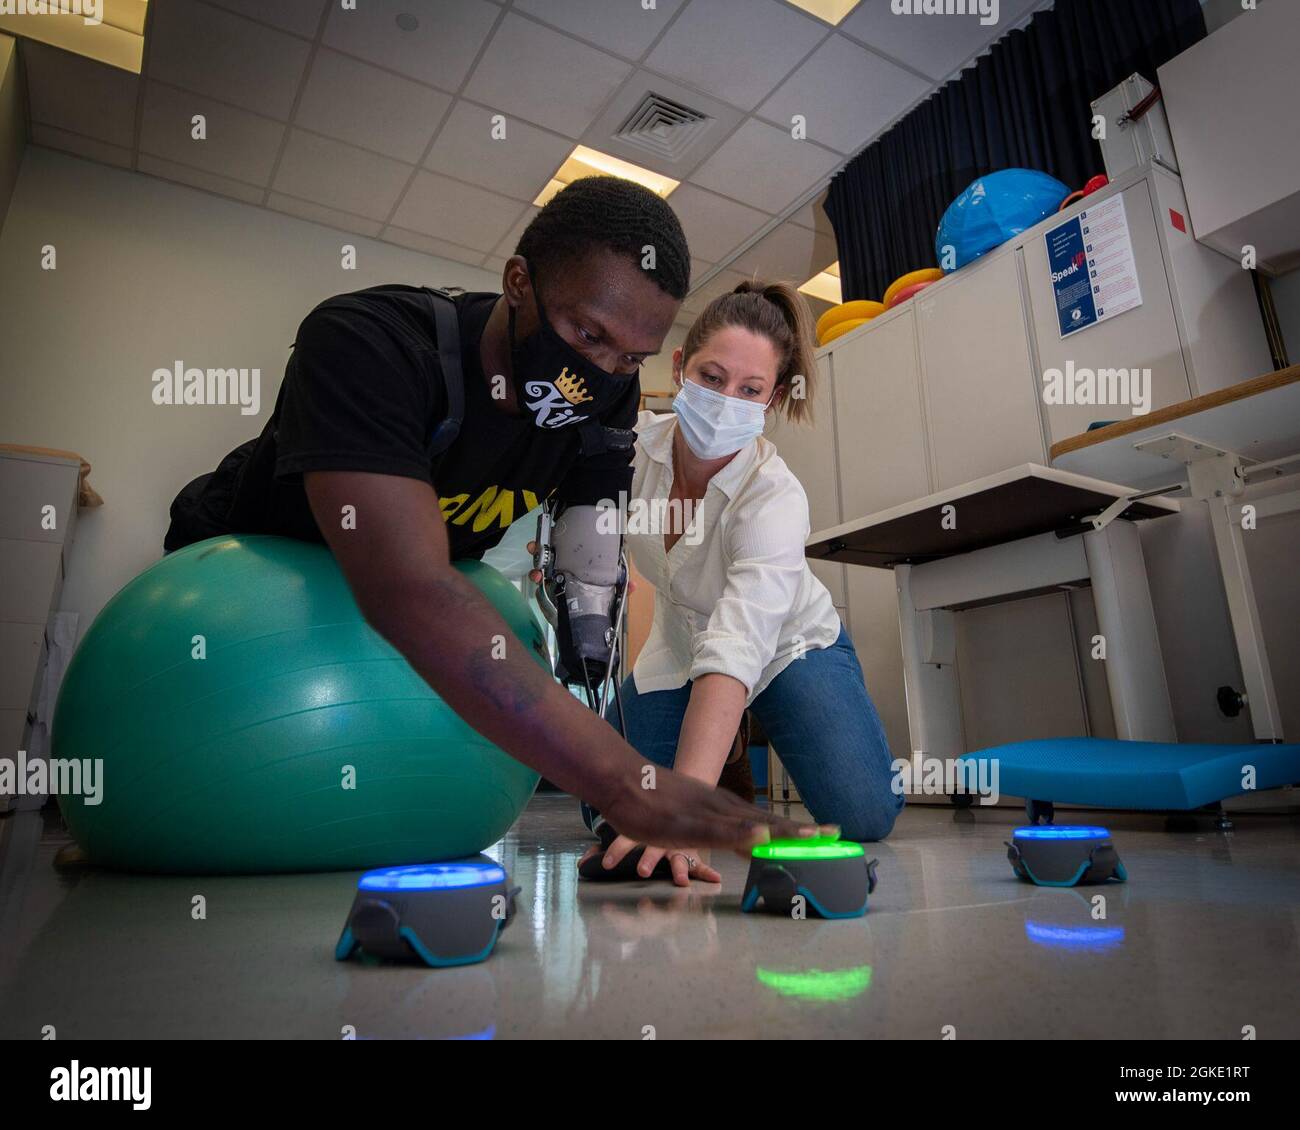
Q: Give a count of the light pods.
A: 3